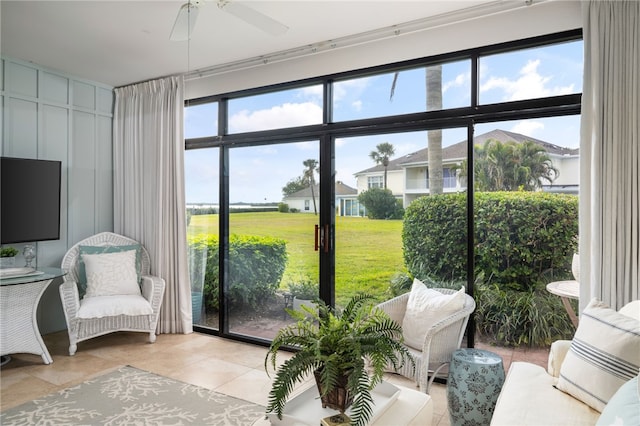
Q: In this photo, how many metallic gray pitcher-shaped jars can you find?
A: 0